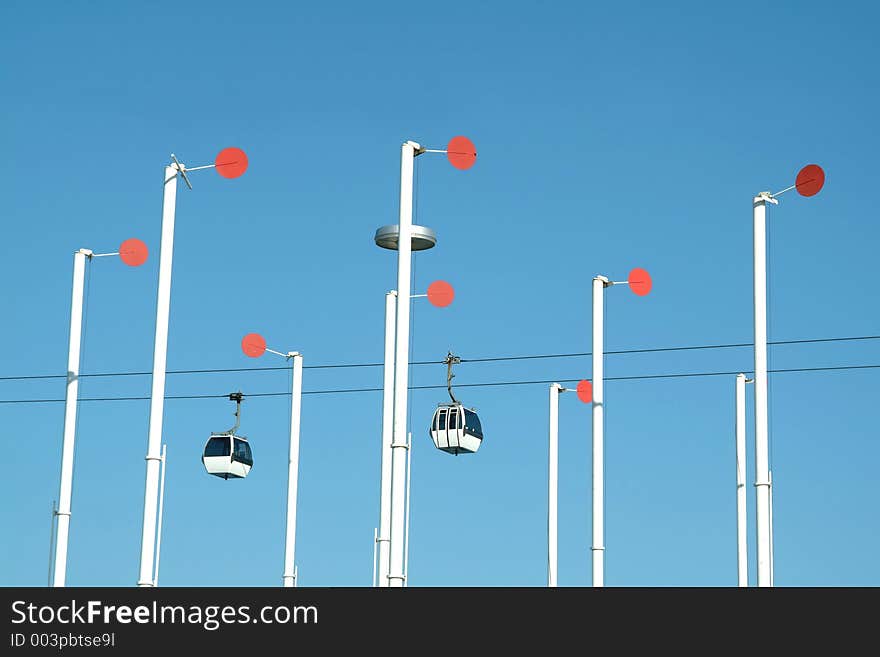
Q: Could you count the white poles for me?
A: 9